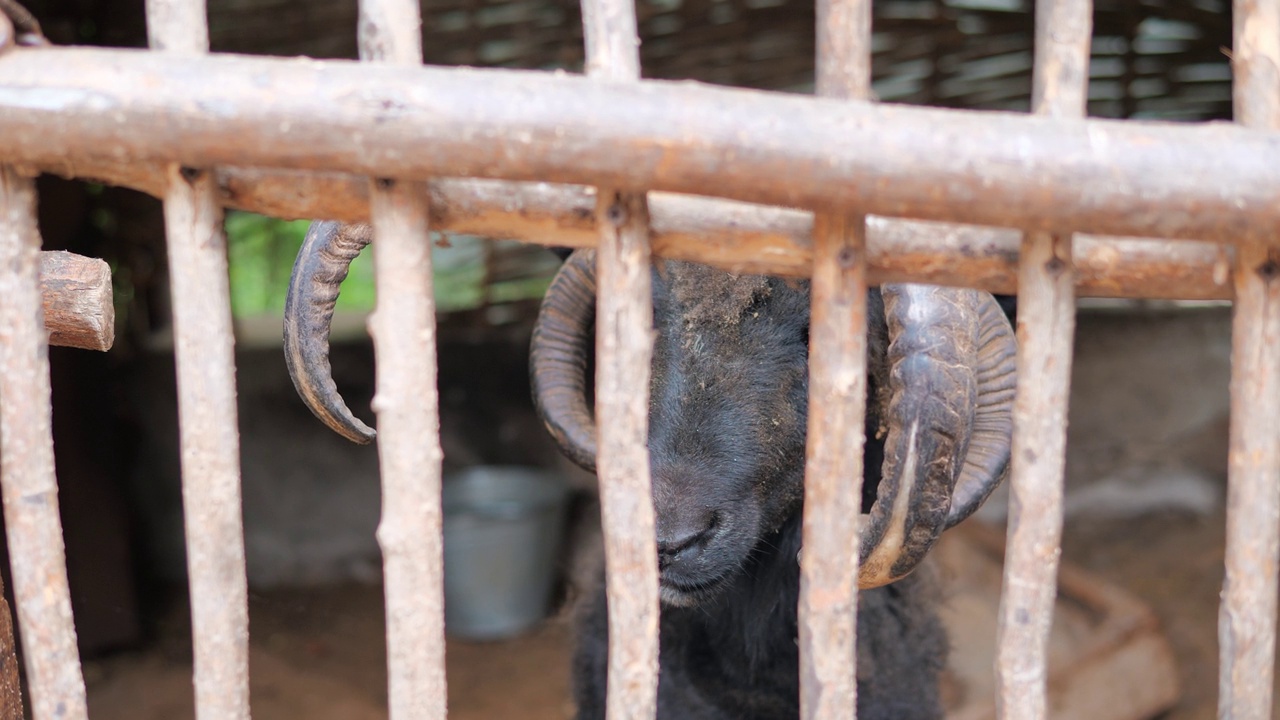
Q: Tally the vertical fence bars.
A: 7